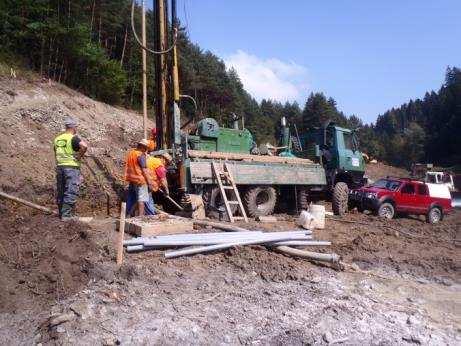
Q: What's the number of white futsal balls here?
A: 0